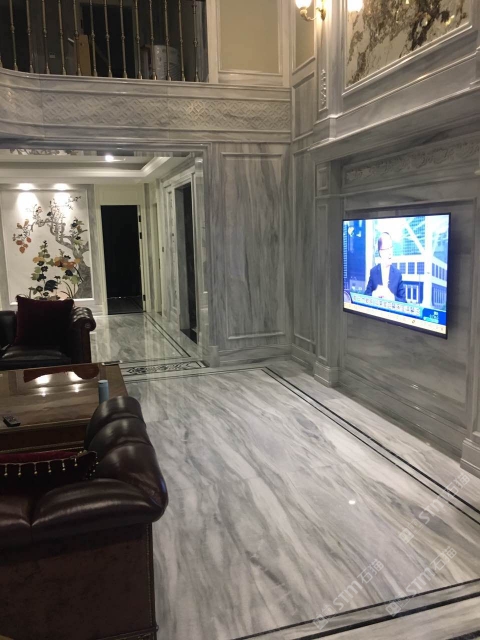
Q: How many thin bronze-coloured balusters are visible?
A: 13